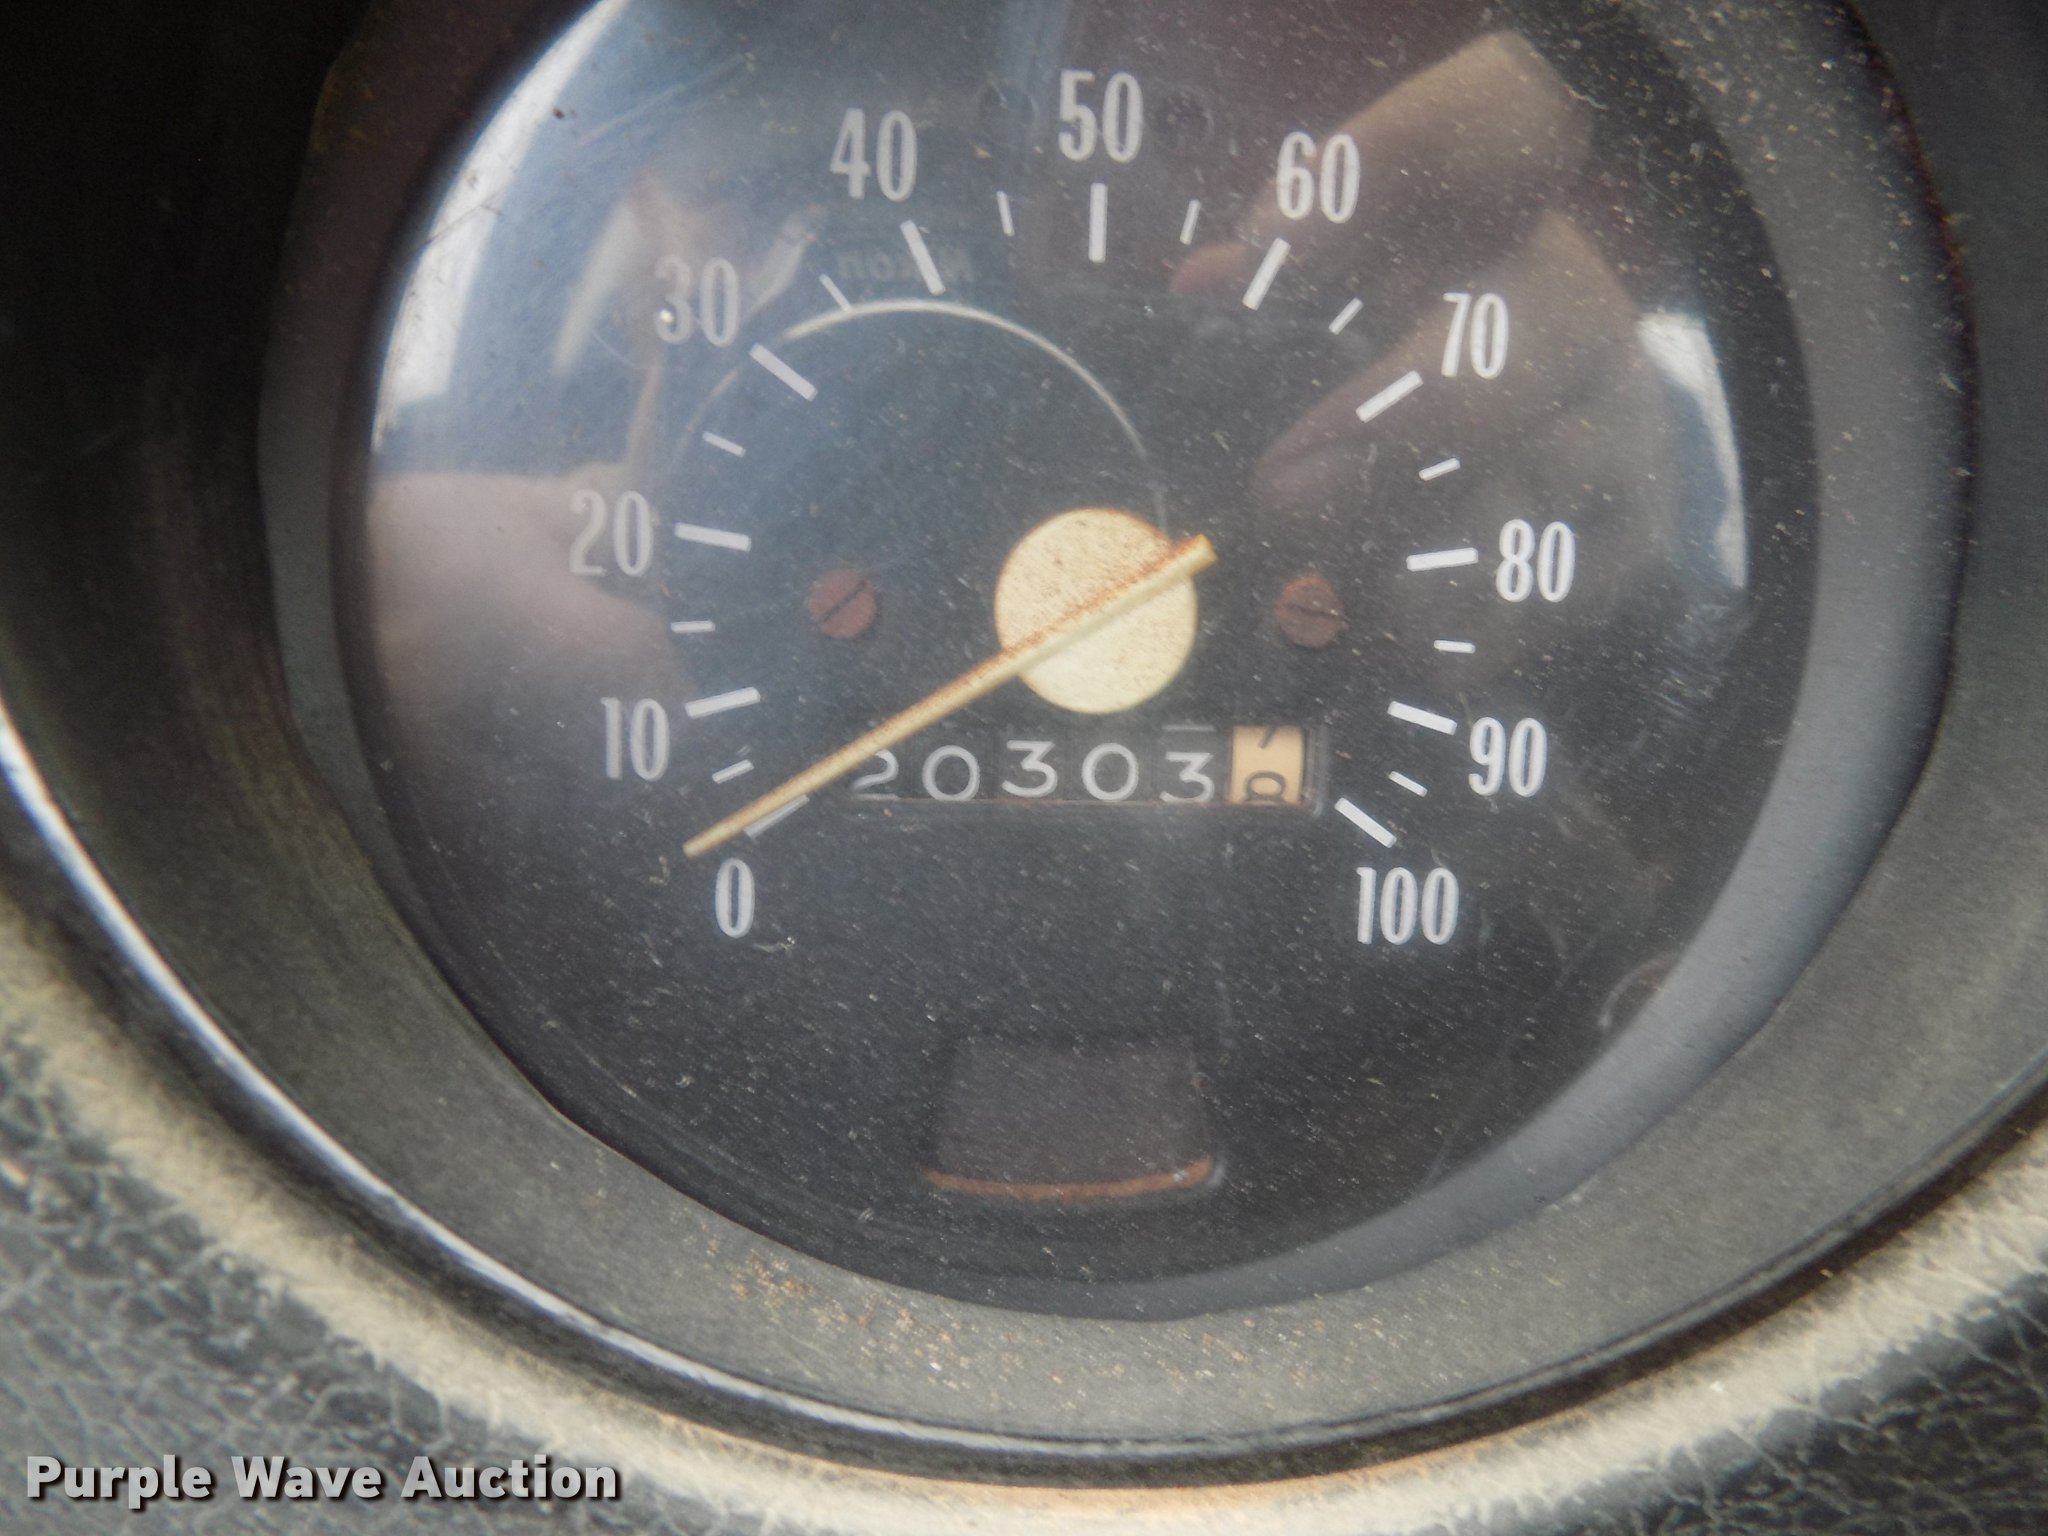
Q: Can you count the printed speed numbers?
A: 11